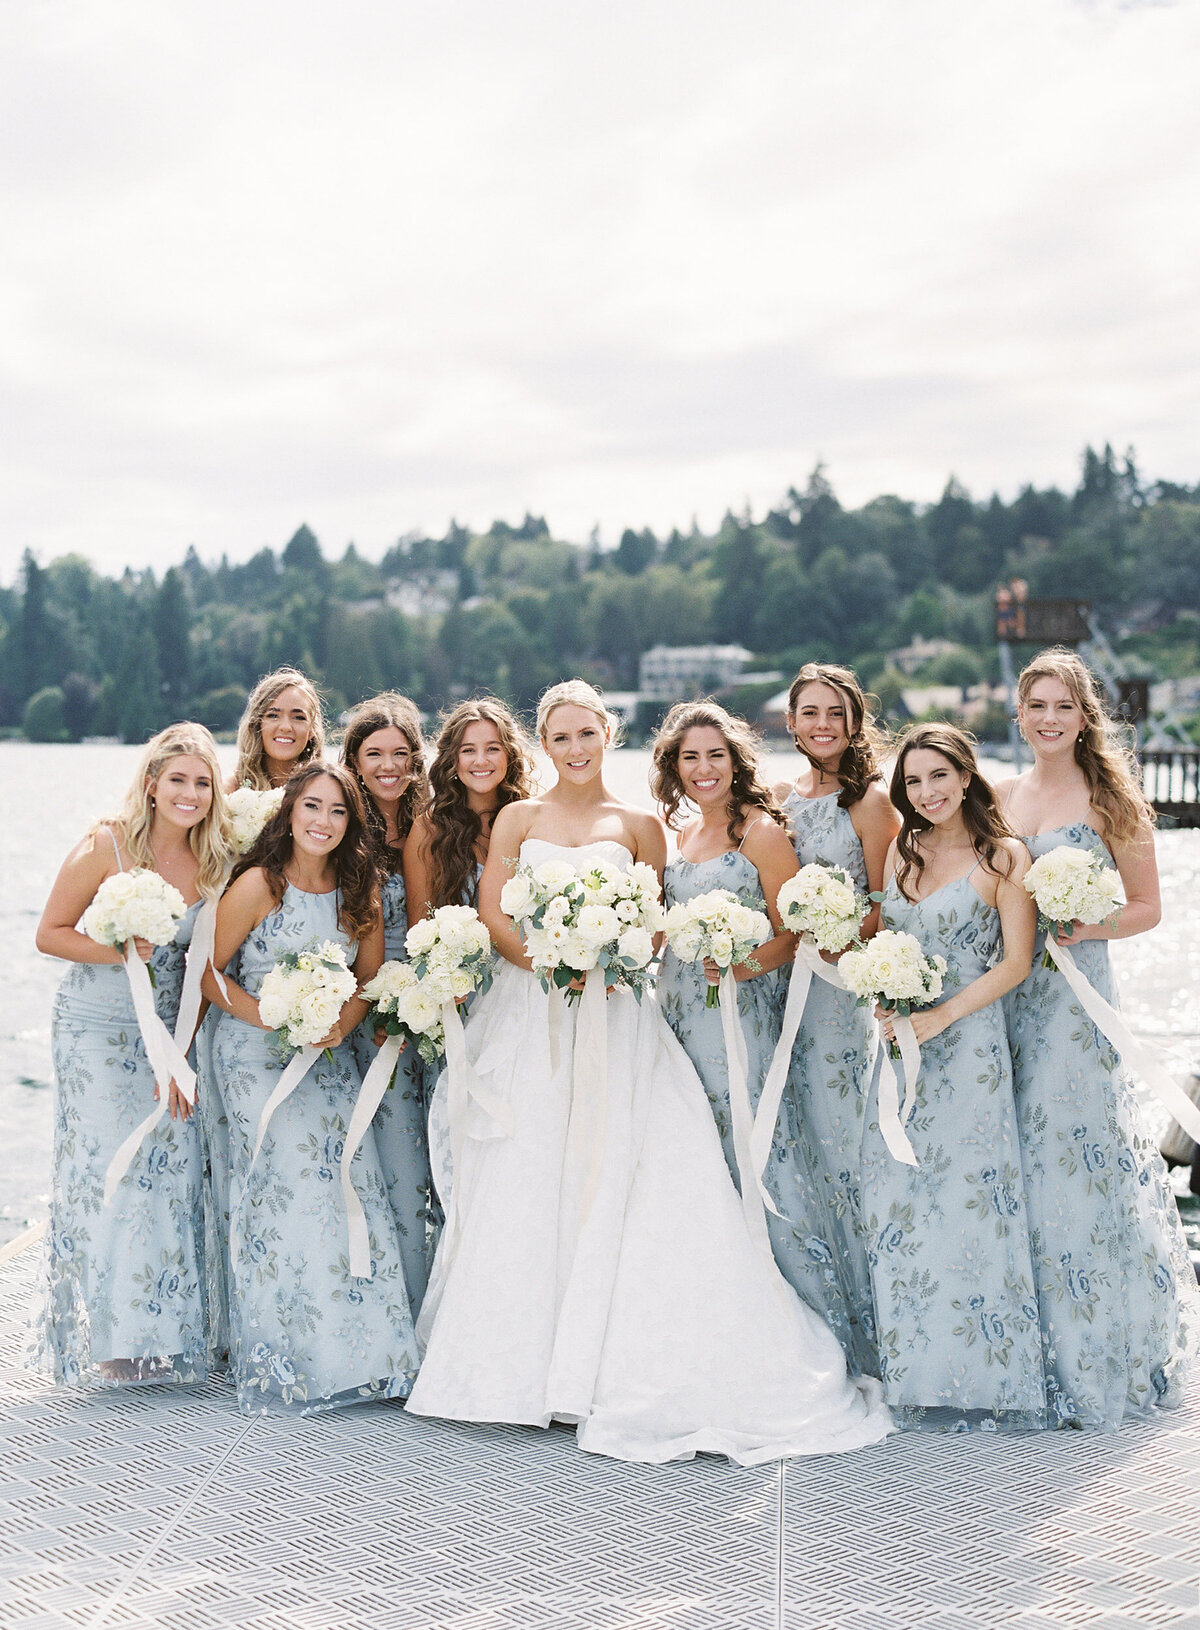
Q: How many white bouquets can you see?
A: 10